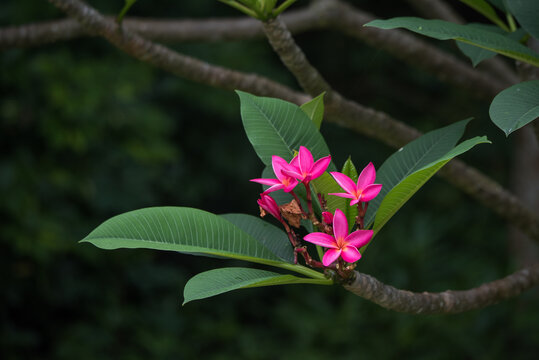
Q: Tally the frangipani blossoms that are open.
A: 4